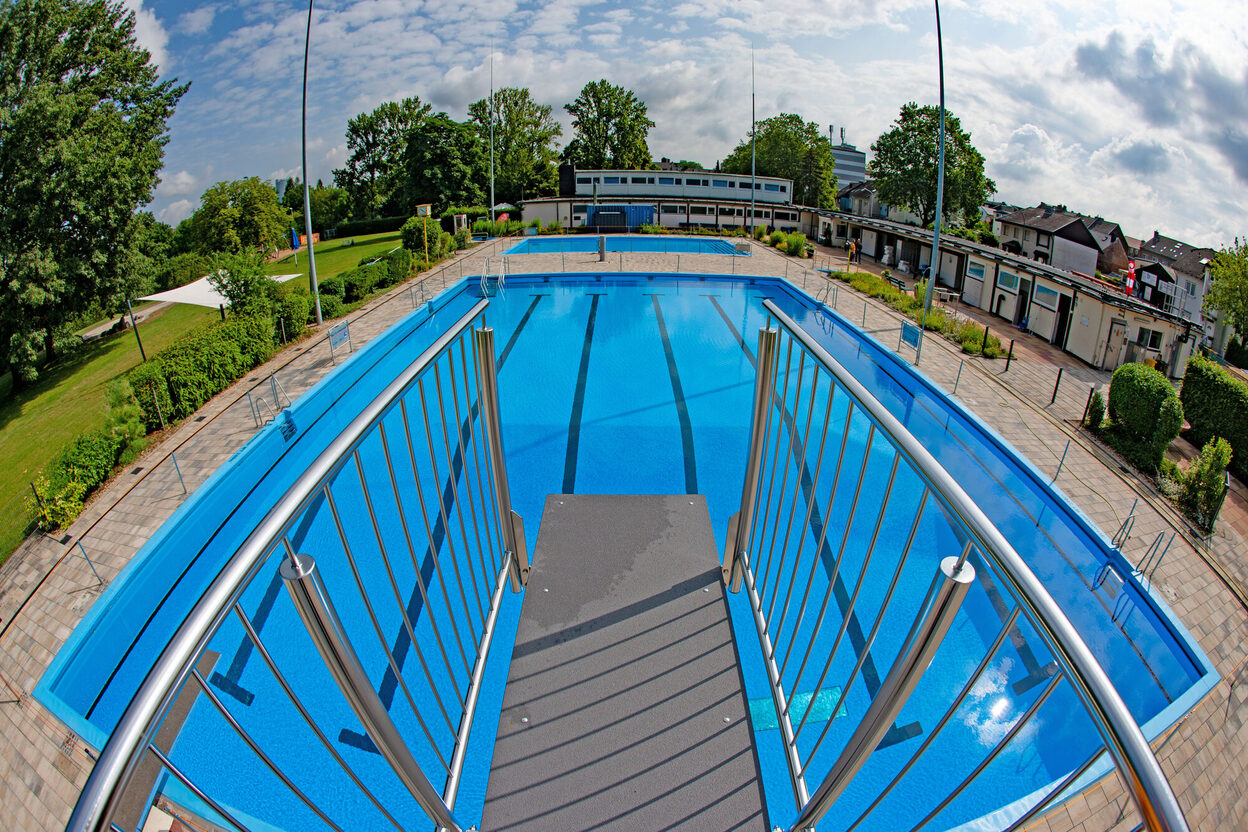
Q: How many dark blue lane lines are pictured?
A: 6